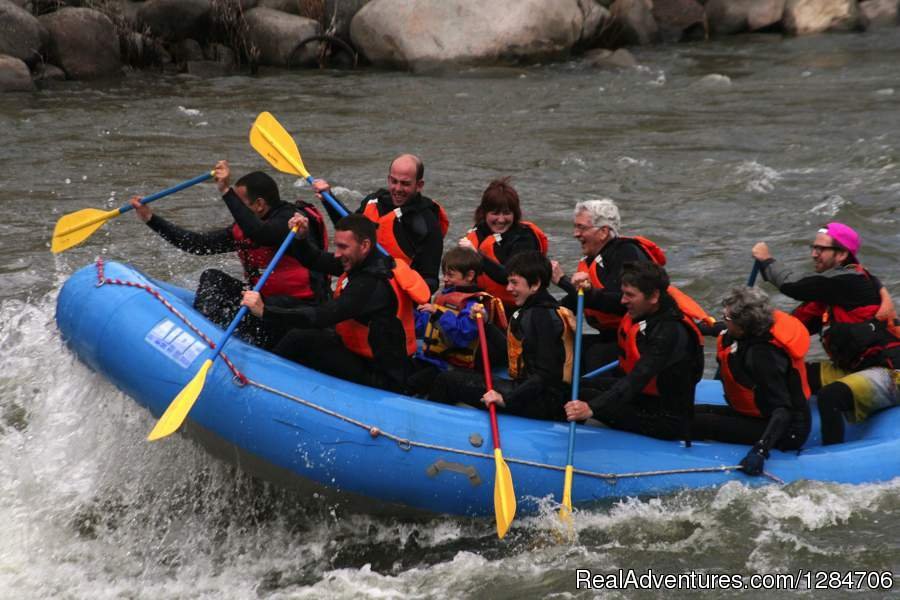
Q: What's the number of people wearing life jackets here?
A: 10